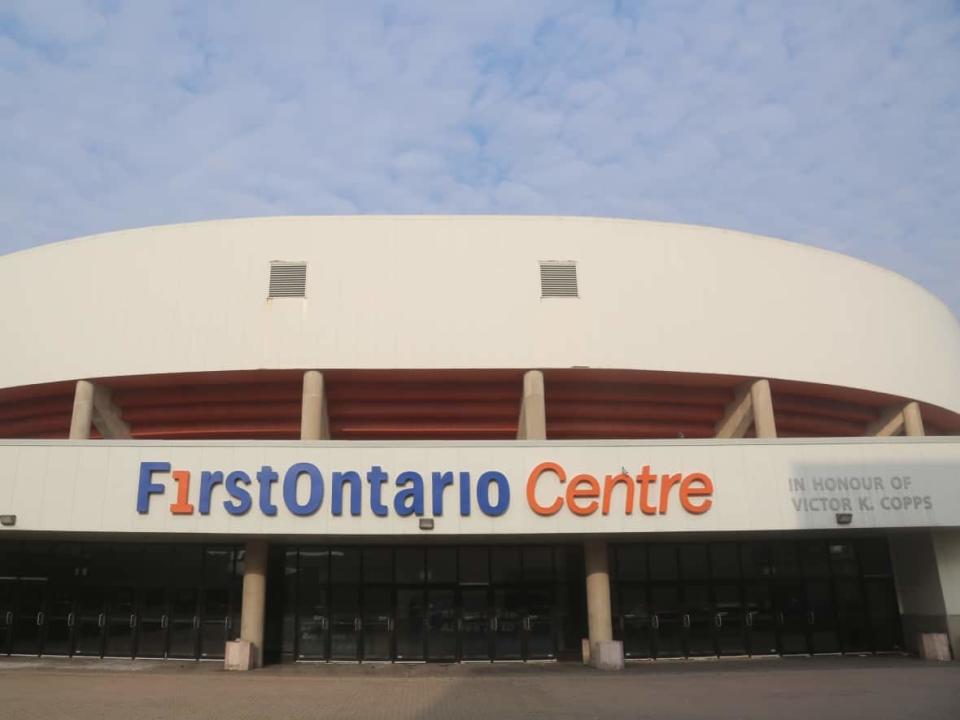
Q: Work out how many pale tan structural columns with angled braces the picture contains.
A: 5